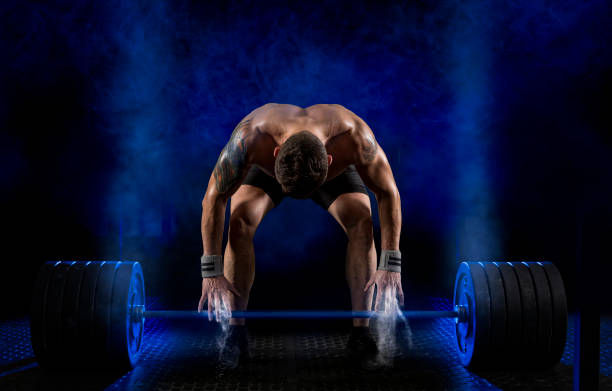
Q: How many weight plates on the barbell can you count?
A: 12